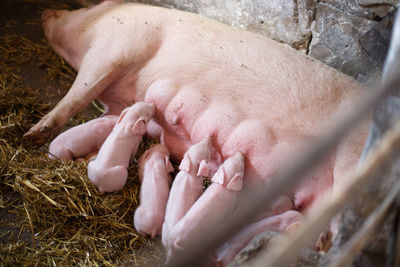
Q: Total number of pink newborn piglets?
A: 6